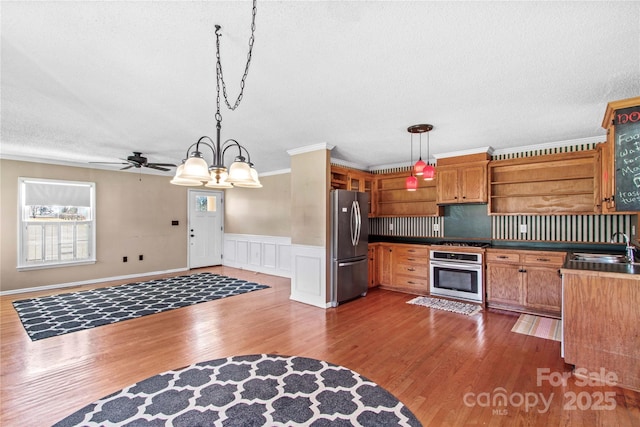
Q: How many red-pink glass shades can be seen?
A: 3